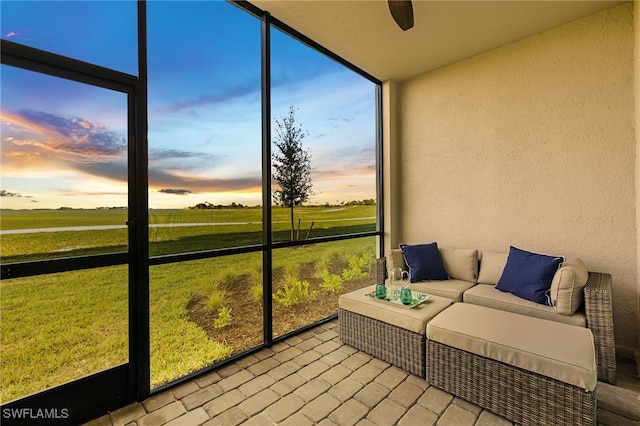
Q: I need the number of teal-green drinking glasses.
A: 2